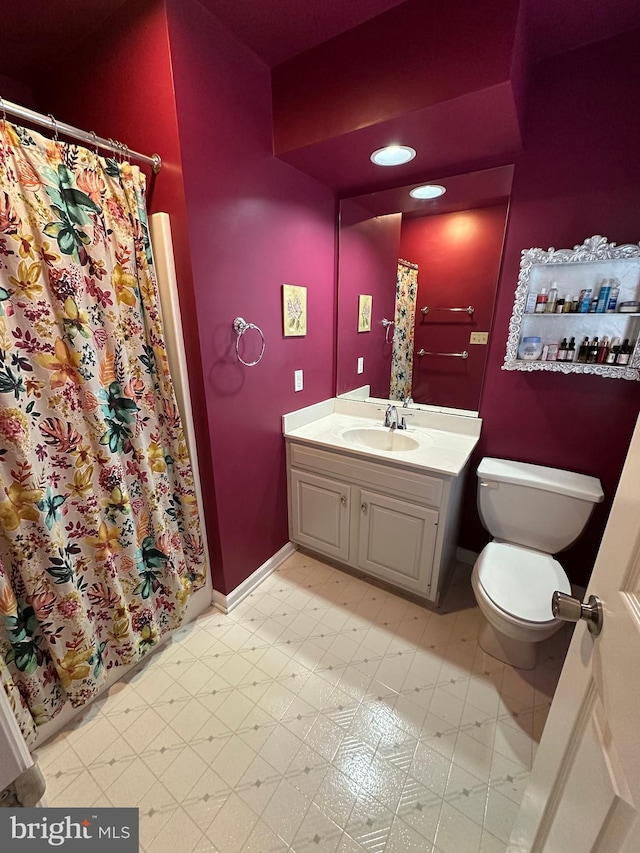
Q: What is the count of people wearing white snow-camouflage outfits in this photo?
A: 0